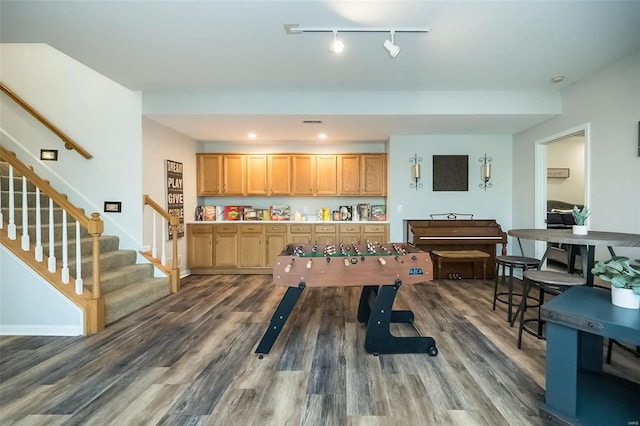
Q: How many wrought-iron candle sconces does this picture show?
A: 2